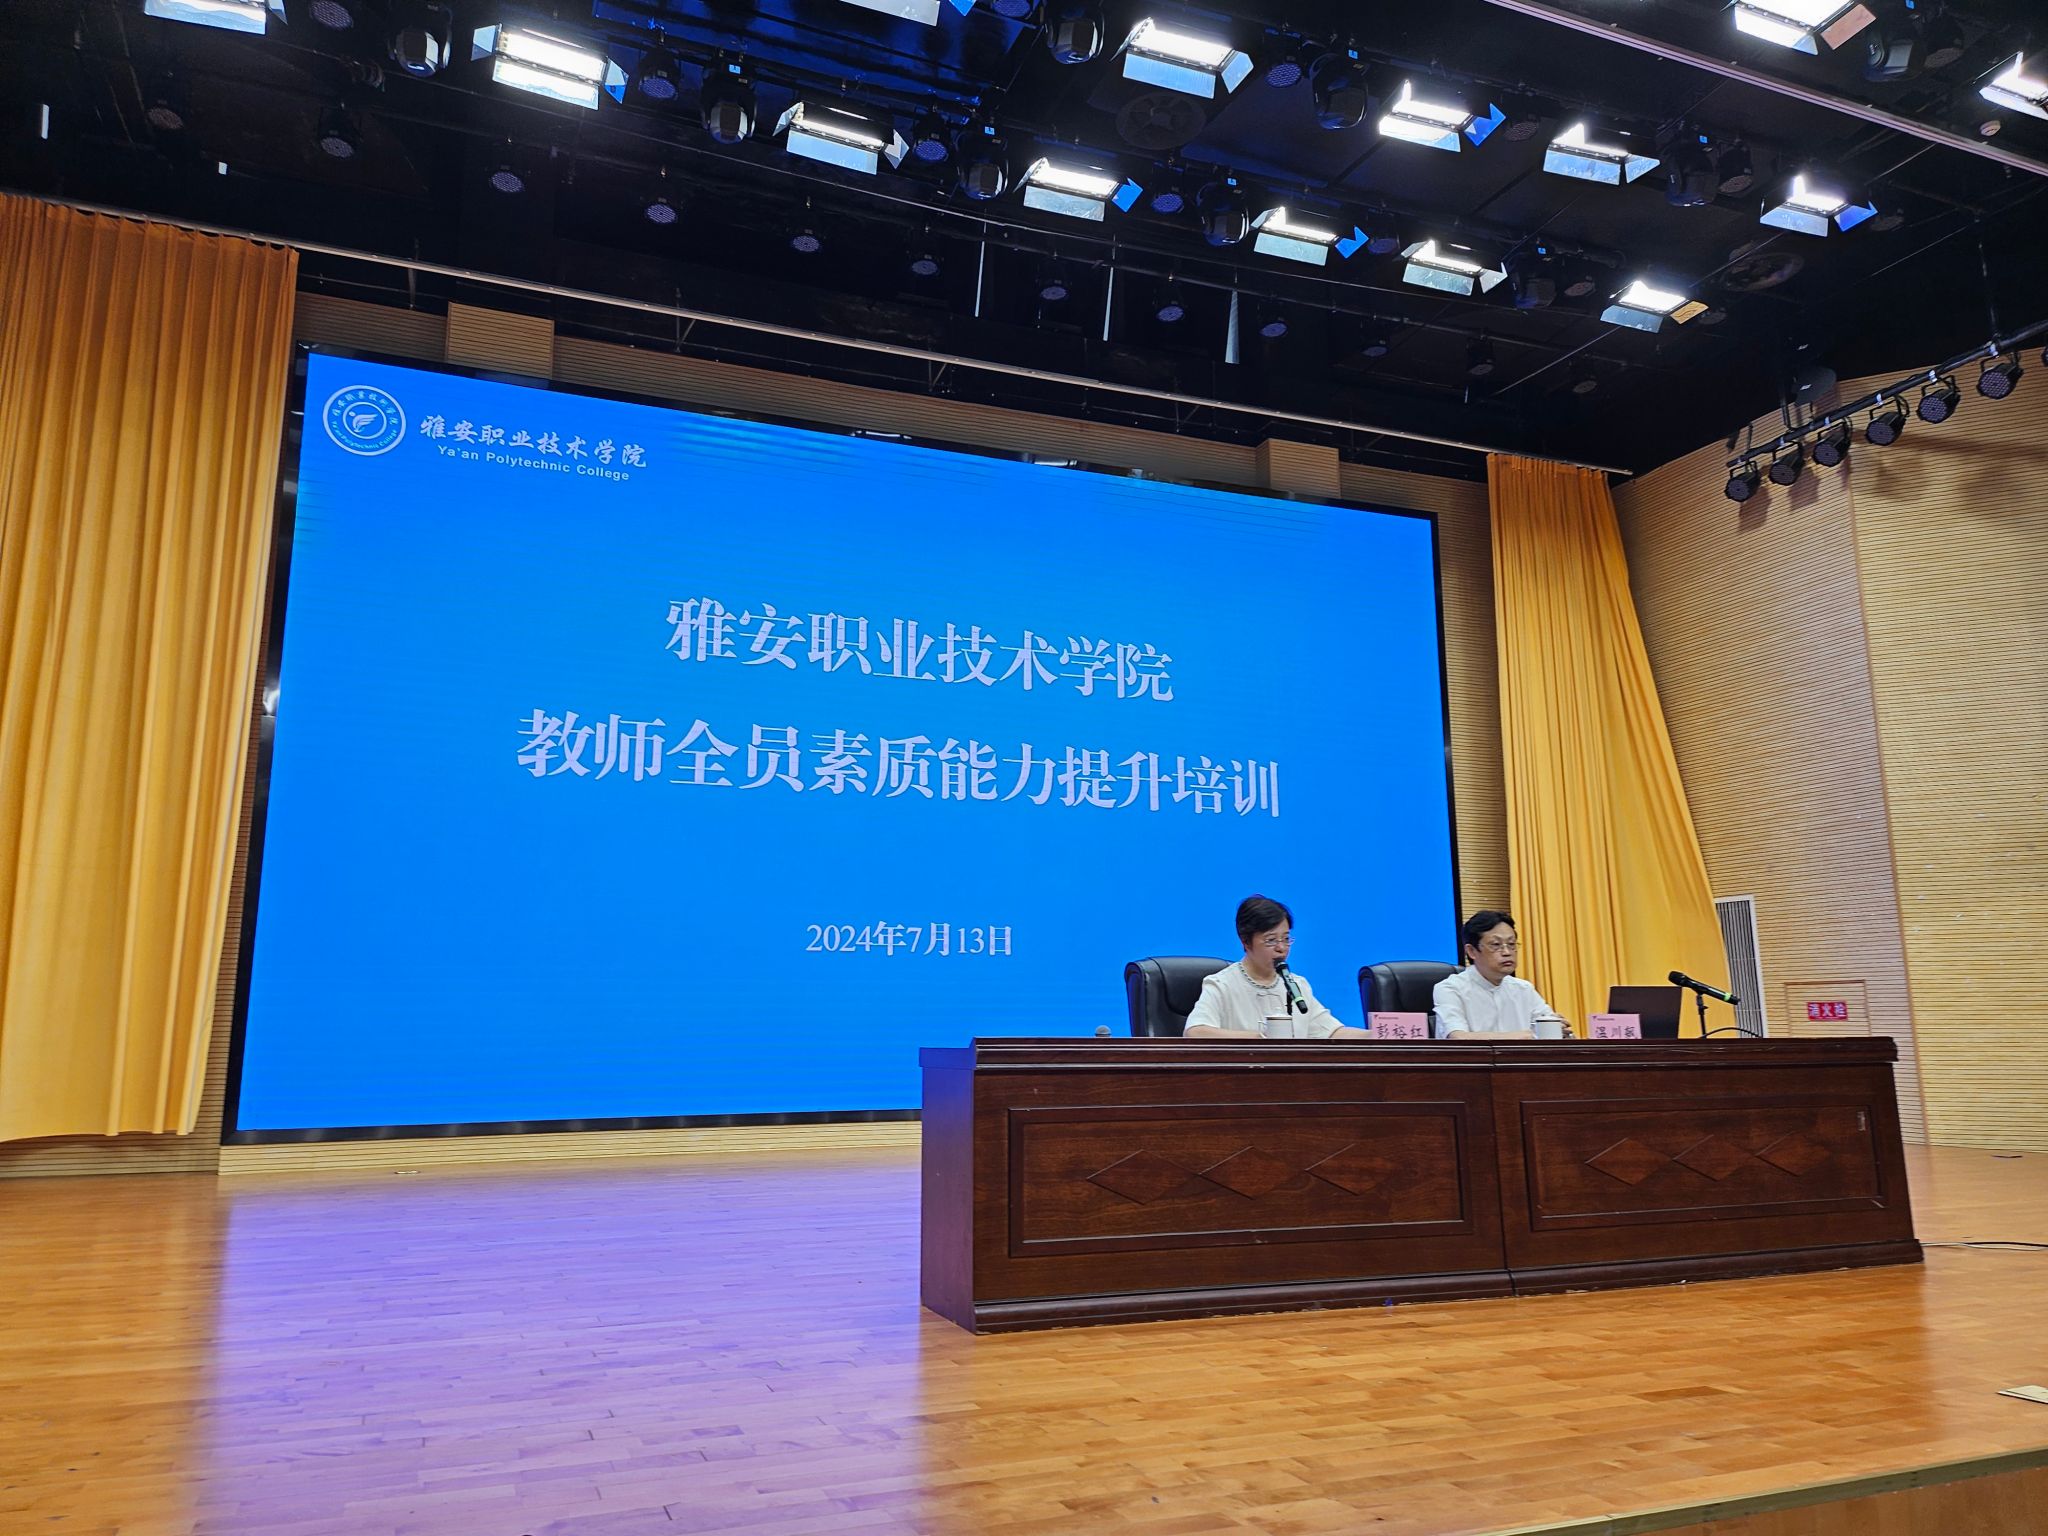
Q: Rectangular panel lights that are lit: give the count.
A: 14